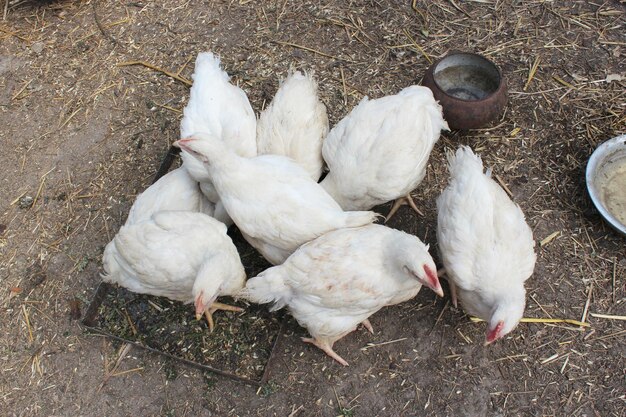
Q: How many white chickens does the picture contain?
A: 8